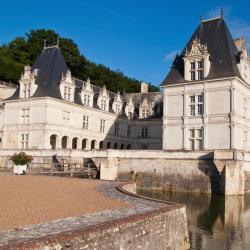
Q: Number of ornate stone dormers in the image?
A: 9